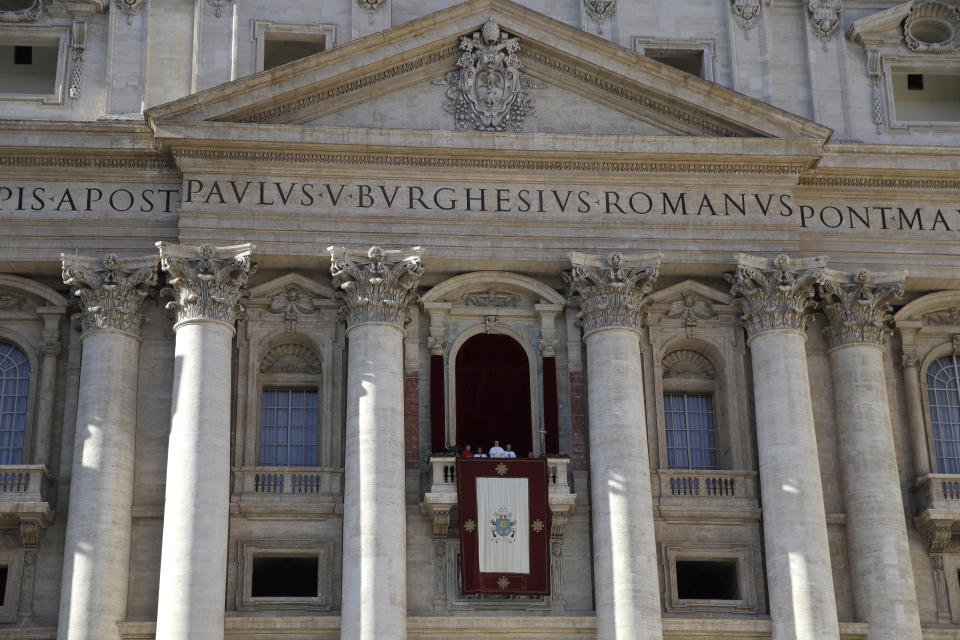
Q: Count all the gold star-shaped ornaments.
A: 4